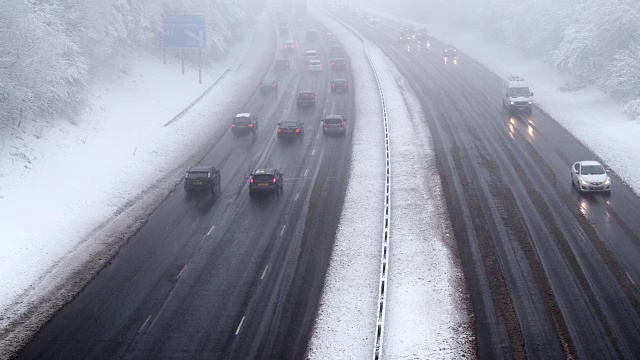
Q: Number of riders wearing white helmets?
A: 0